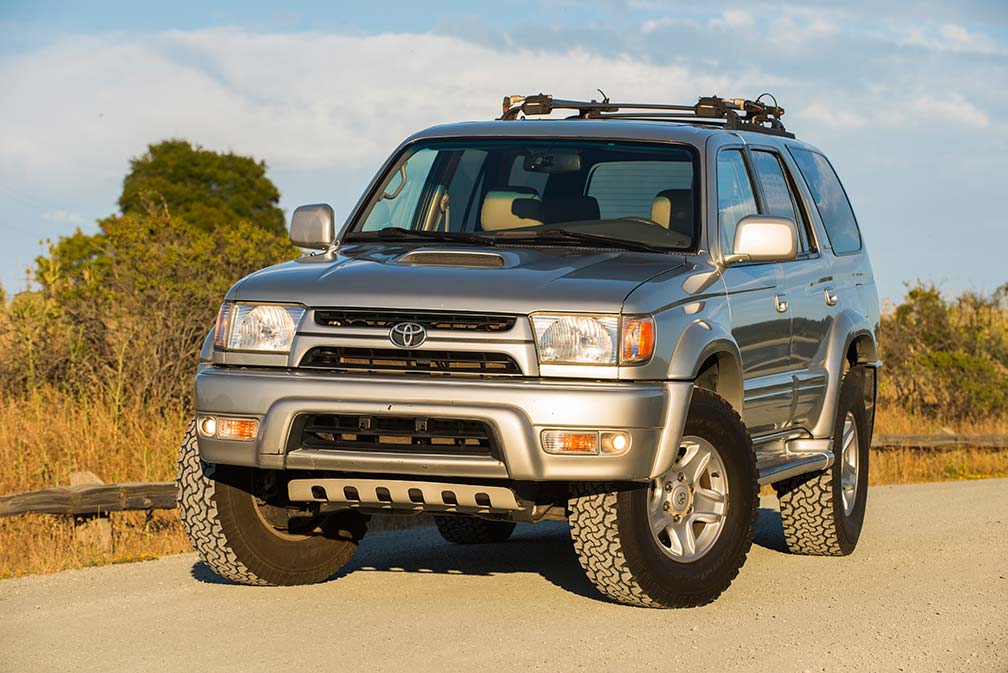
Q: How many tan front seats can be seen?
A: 2